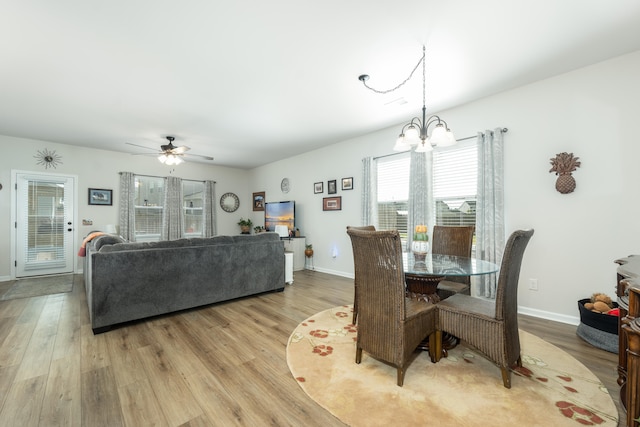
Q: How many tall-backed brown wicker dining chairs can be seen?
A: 4